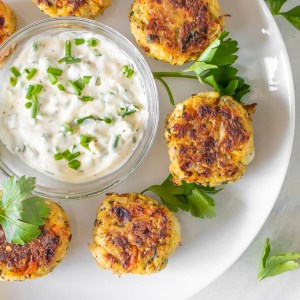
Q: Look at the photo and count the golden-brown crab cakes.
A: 6